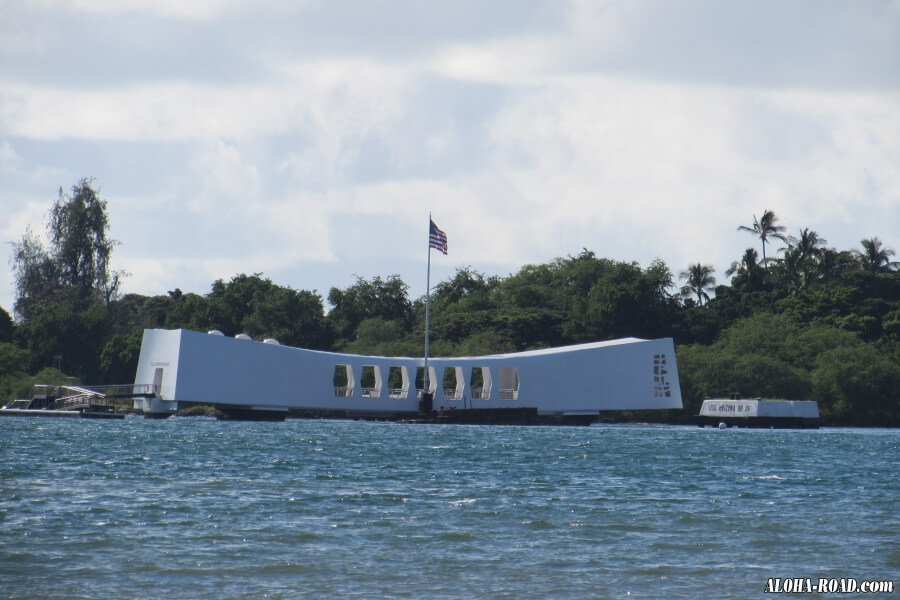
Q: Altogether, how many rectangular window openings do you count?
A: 7